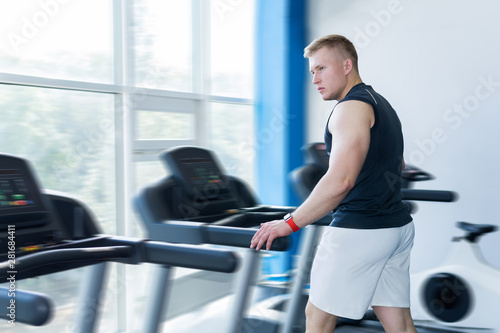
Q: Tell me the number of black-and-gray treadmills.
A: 3